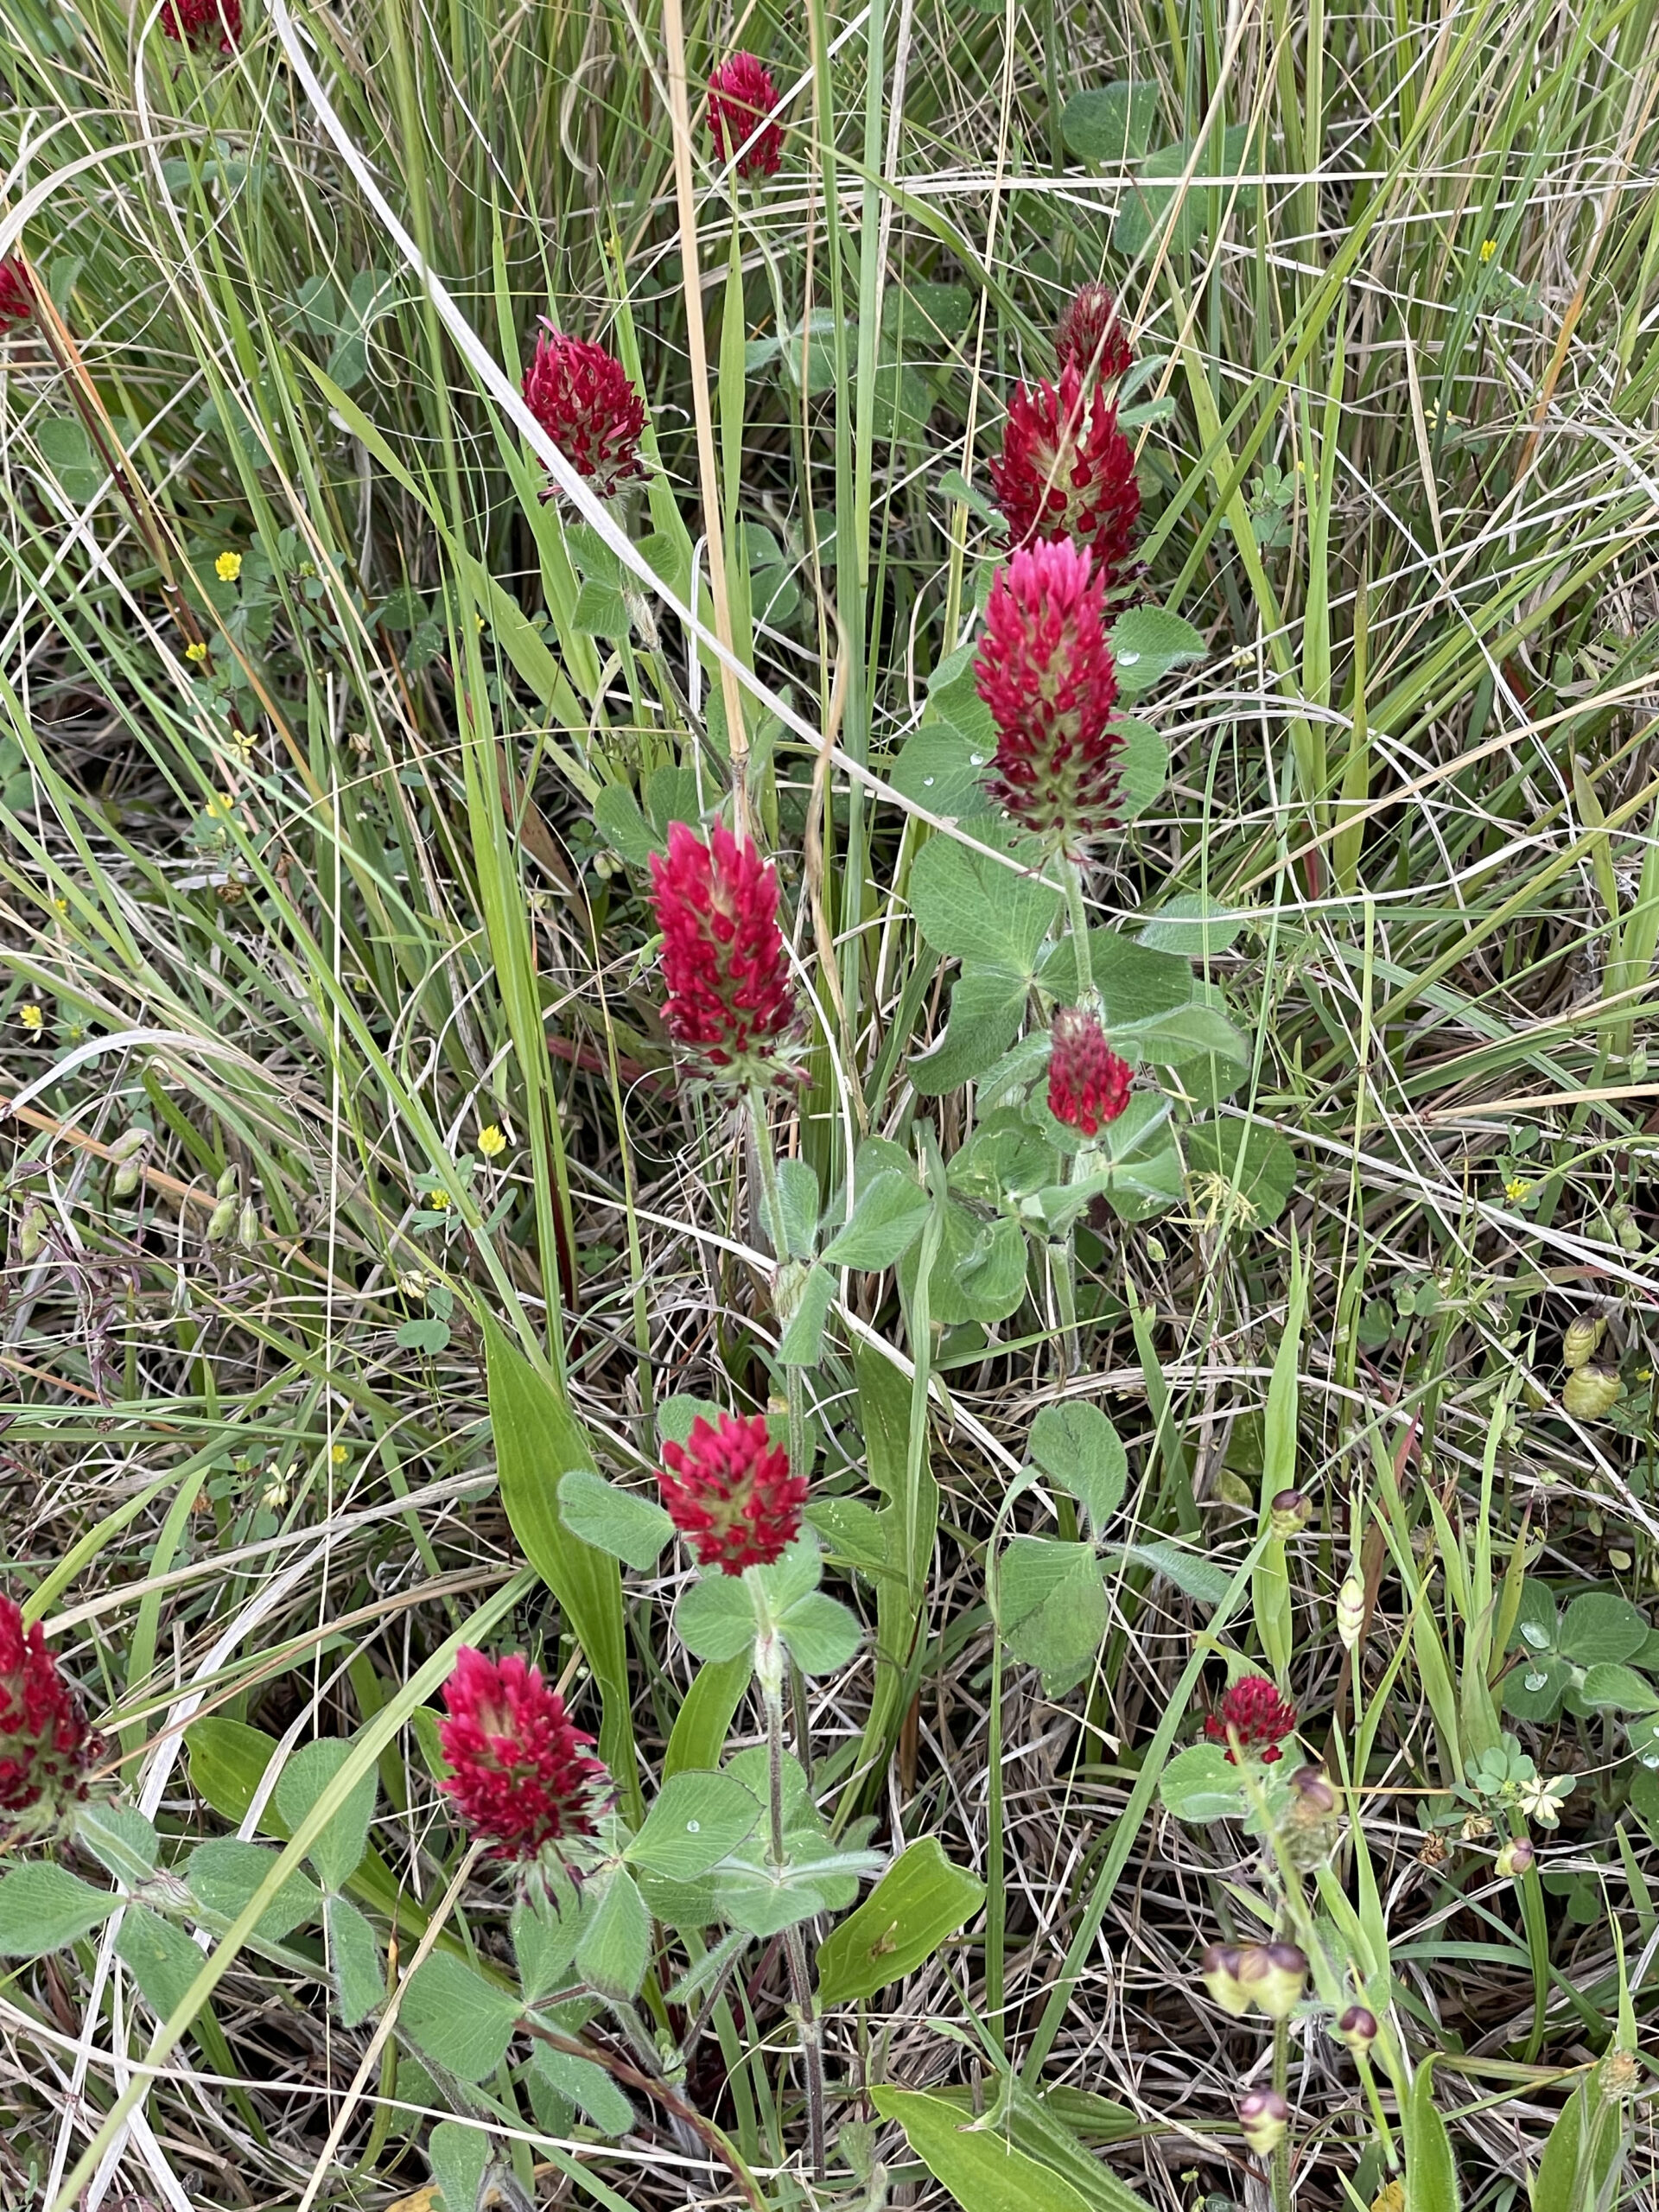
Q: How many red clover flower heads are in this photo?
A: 13